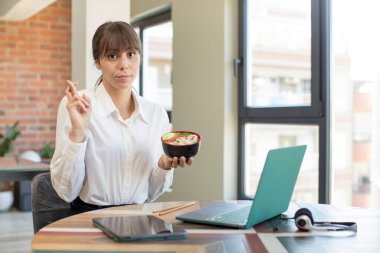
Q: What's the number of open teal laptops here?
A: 1